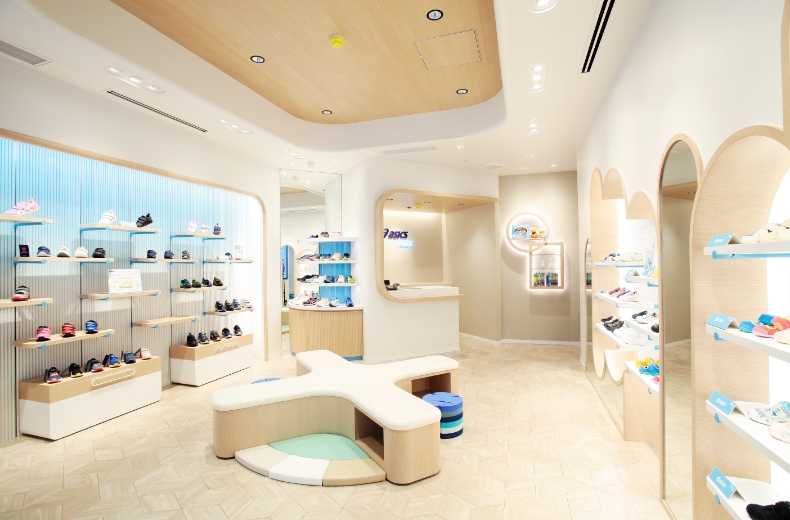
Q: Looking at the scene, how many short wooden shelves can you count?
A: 12